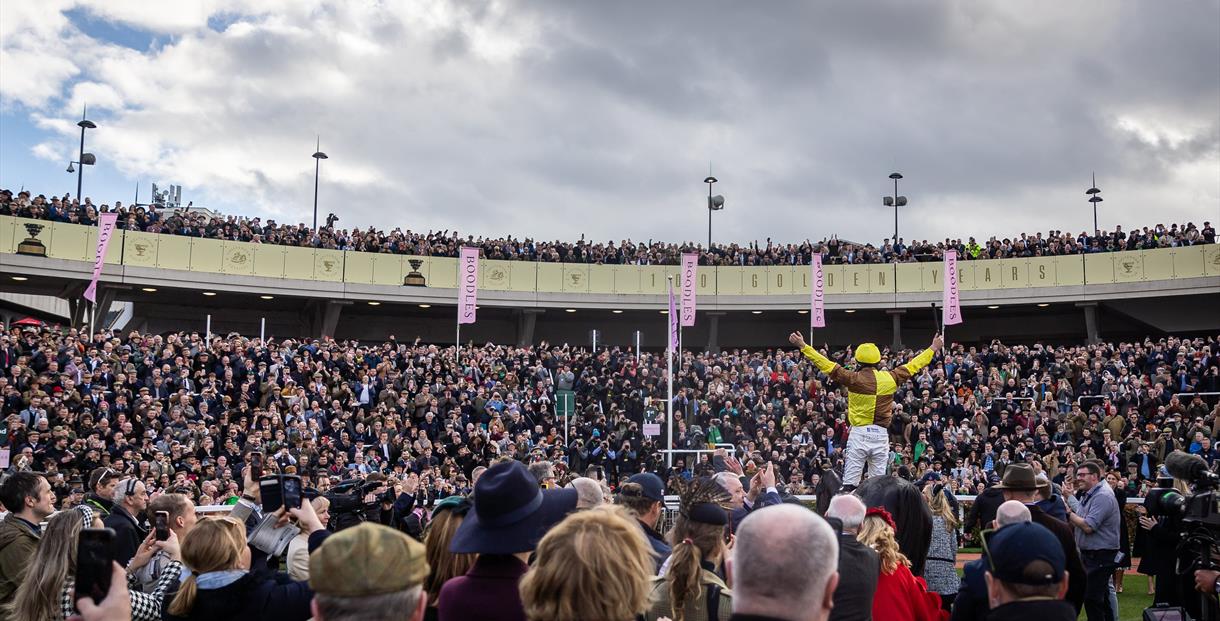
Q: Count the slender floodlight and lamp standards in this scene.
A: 5